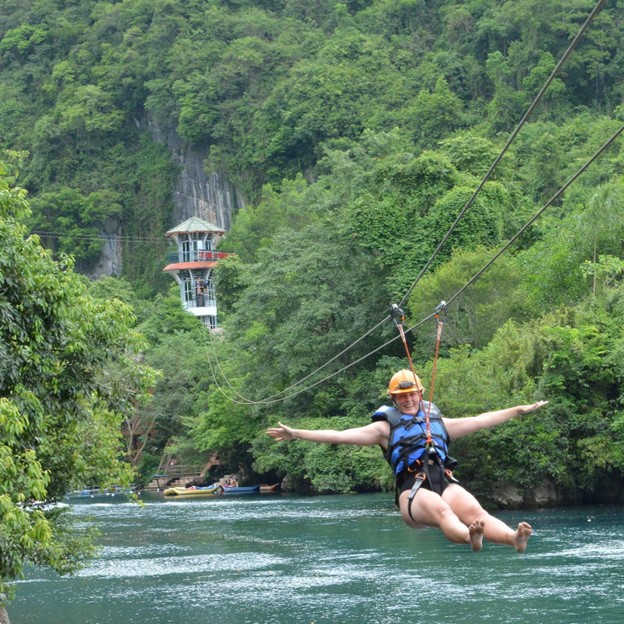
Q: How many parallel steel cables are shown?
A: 2